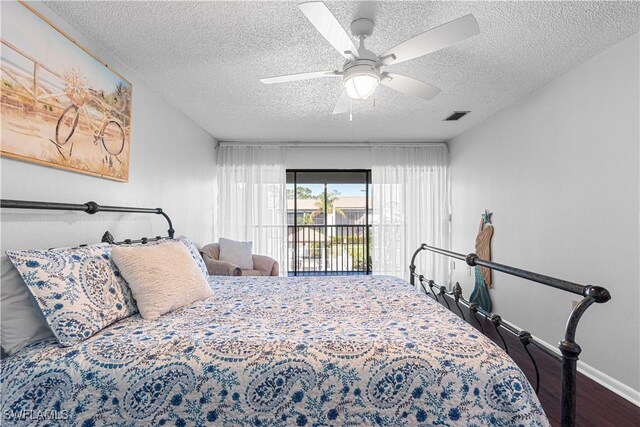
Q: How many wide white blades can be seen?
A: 5